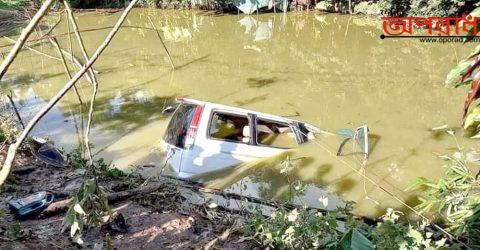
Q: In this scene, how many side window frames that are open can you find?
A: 2